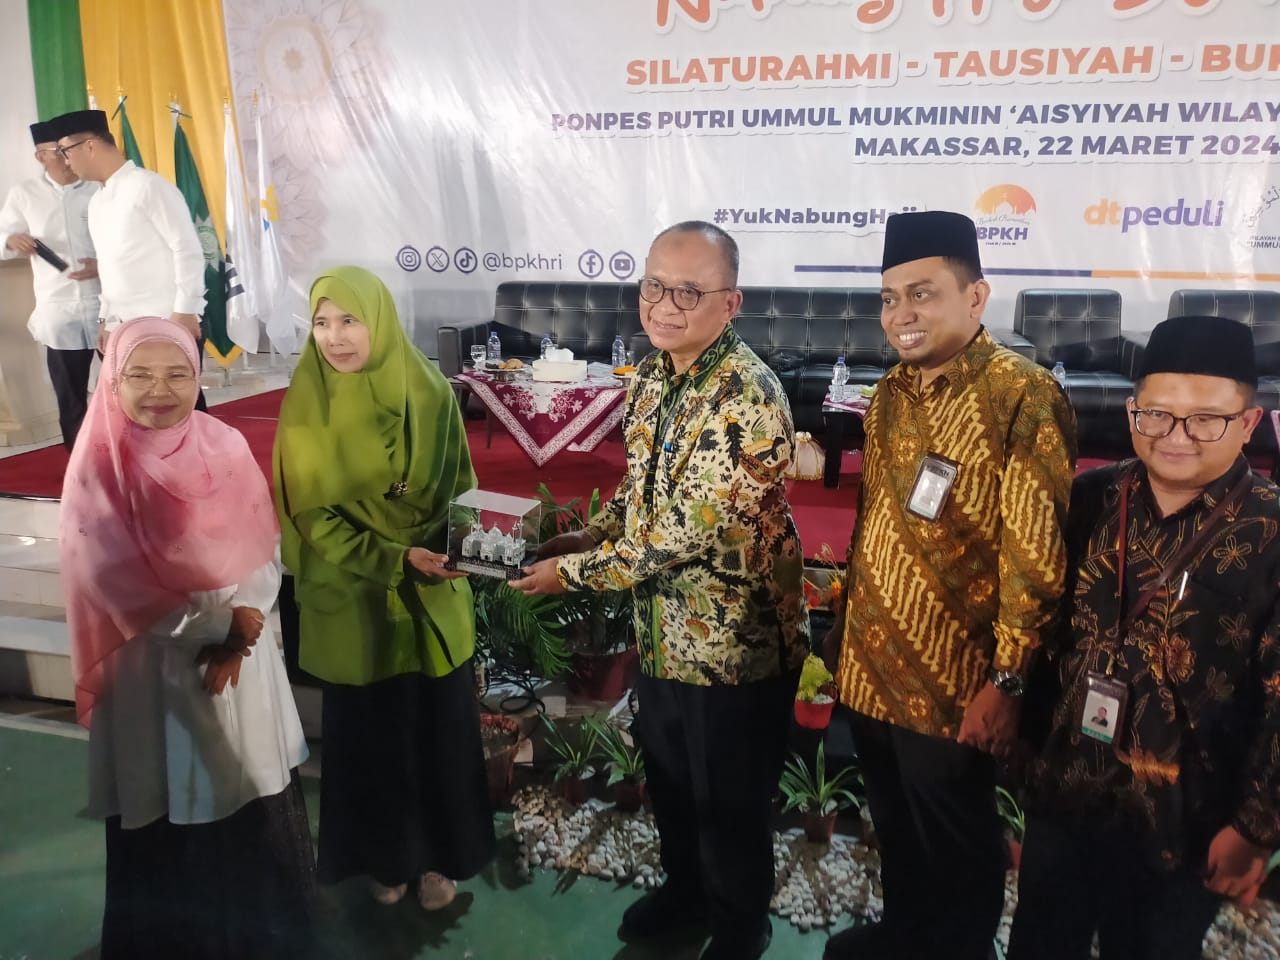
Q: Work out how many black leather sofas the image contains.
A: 4